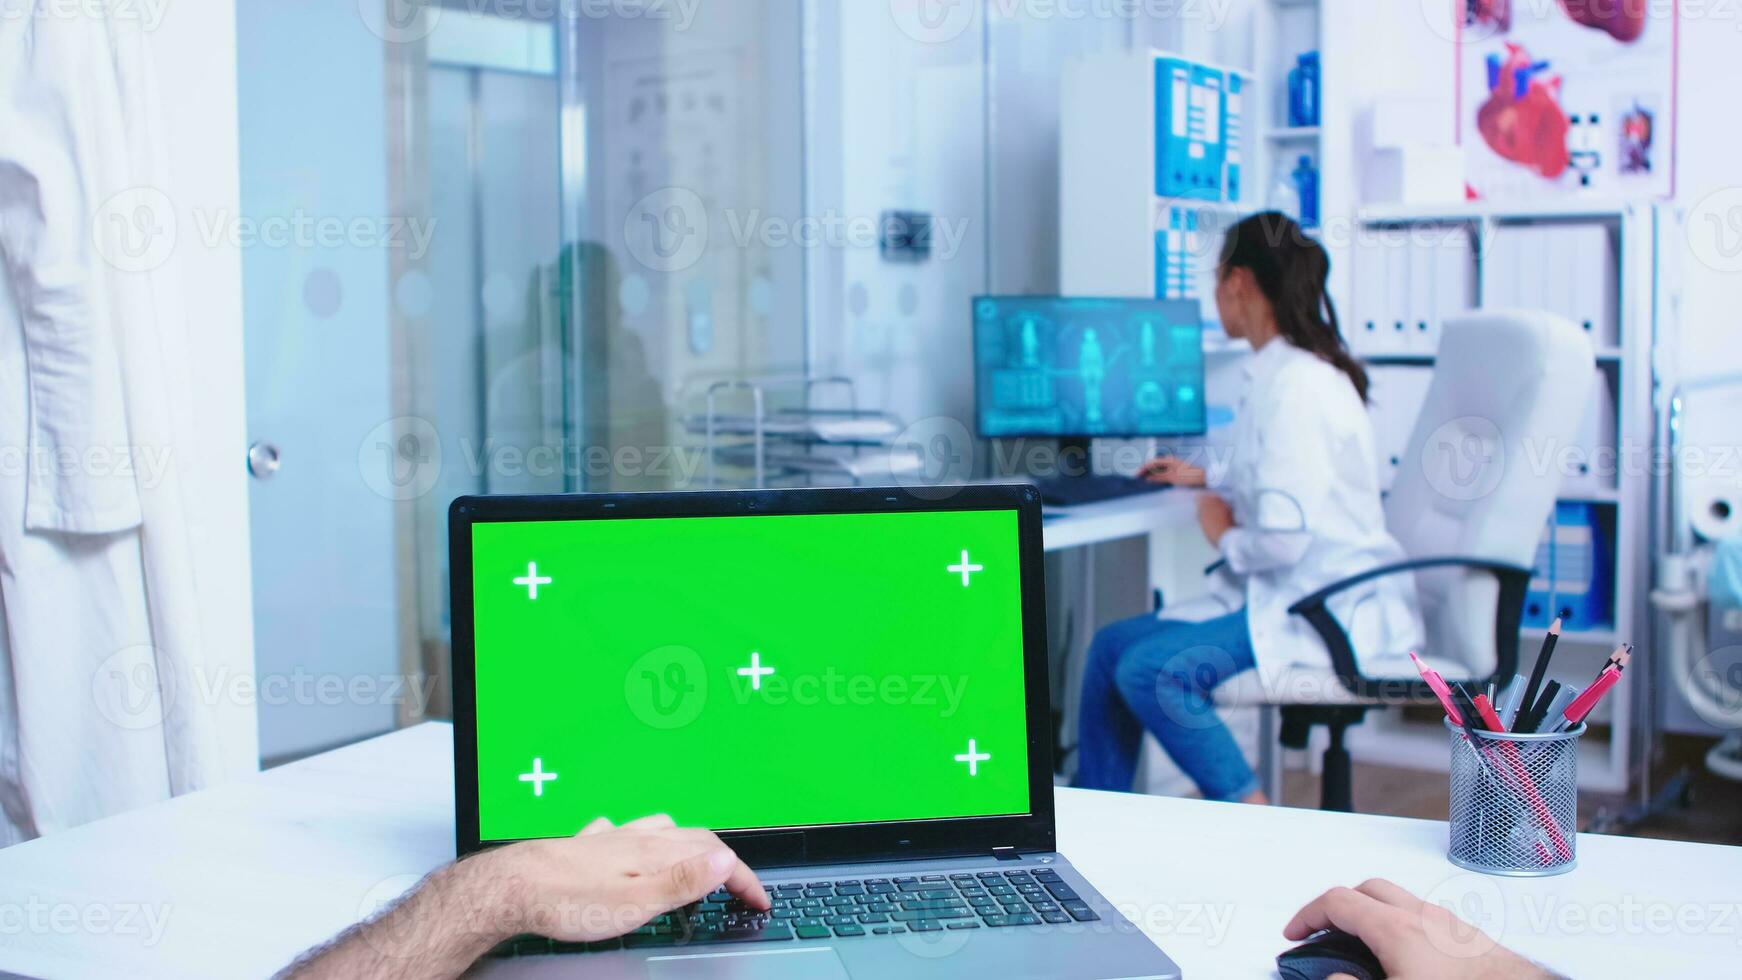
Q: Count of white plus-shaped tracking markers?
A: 5